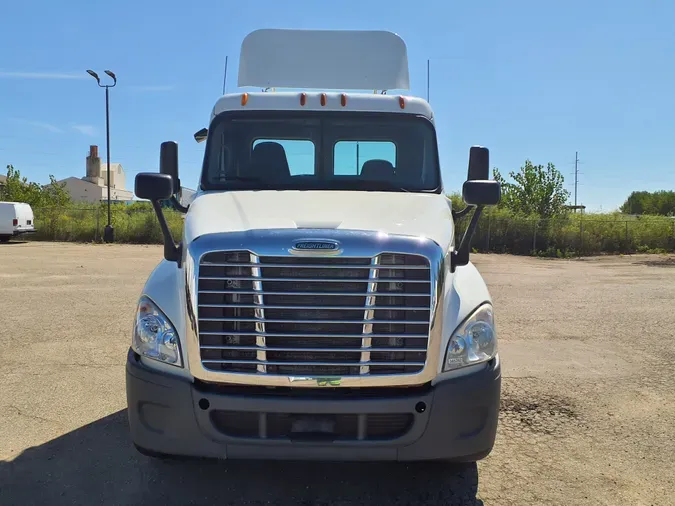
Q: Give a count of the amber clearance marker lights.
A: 5